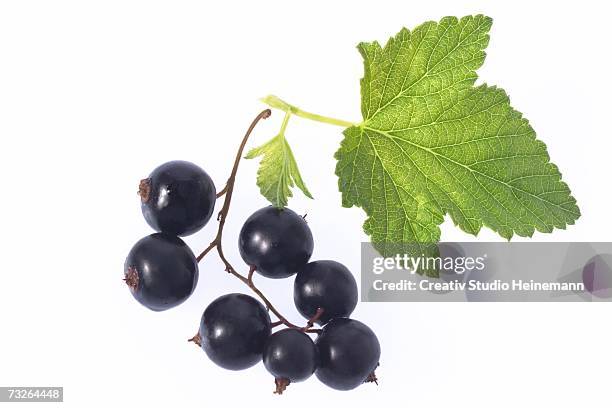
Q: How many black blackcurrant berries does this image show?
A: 7